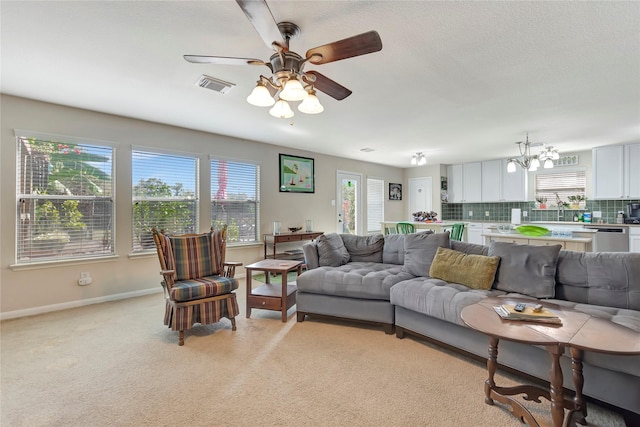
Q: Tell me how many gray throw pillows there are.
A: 3